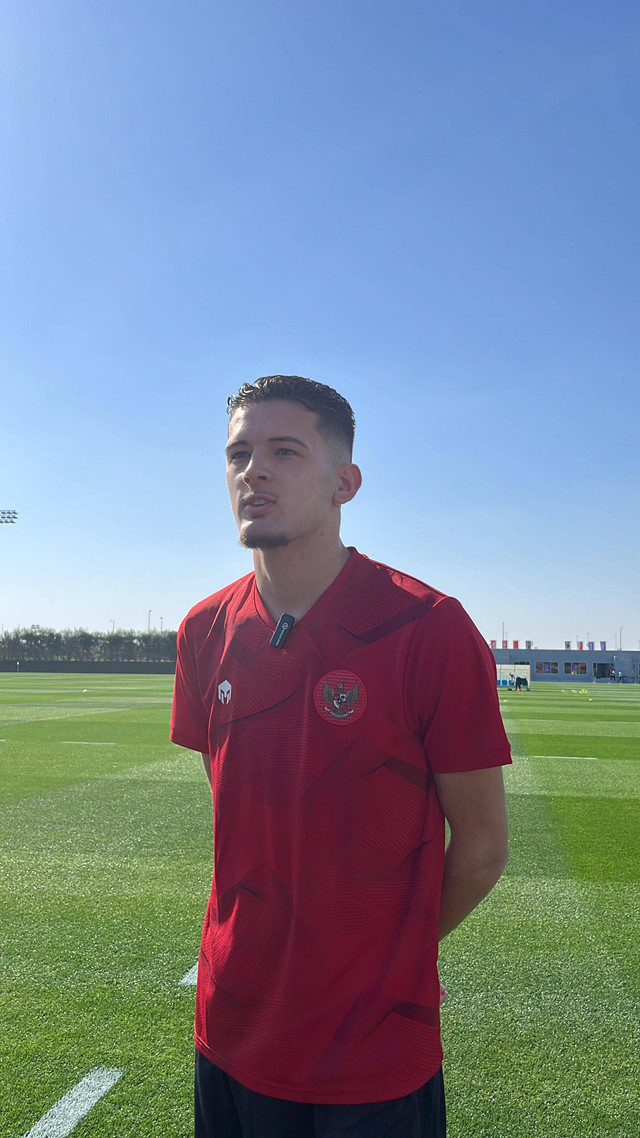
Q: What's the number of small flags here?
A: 8